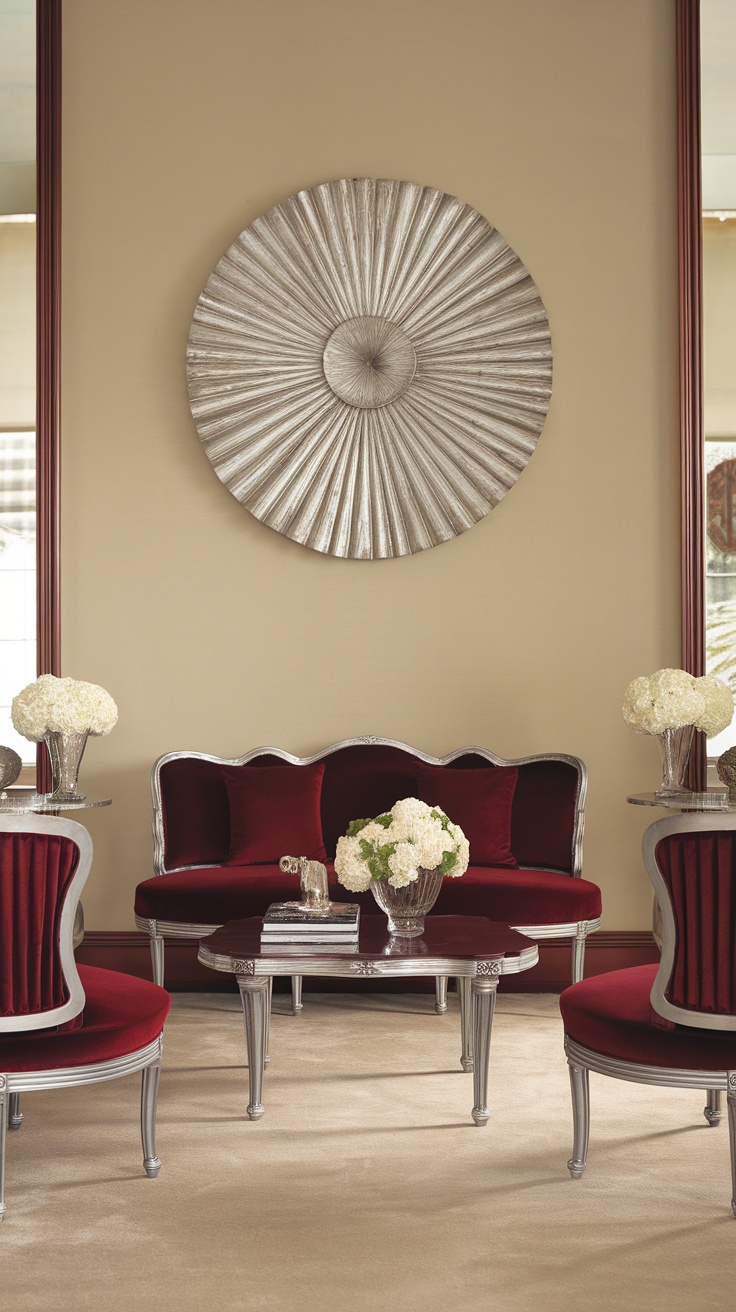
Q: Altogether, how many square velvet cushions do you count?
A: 2